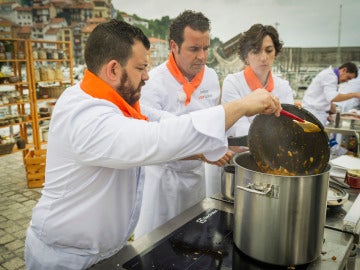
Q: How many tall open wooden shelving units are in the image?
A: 2